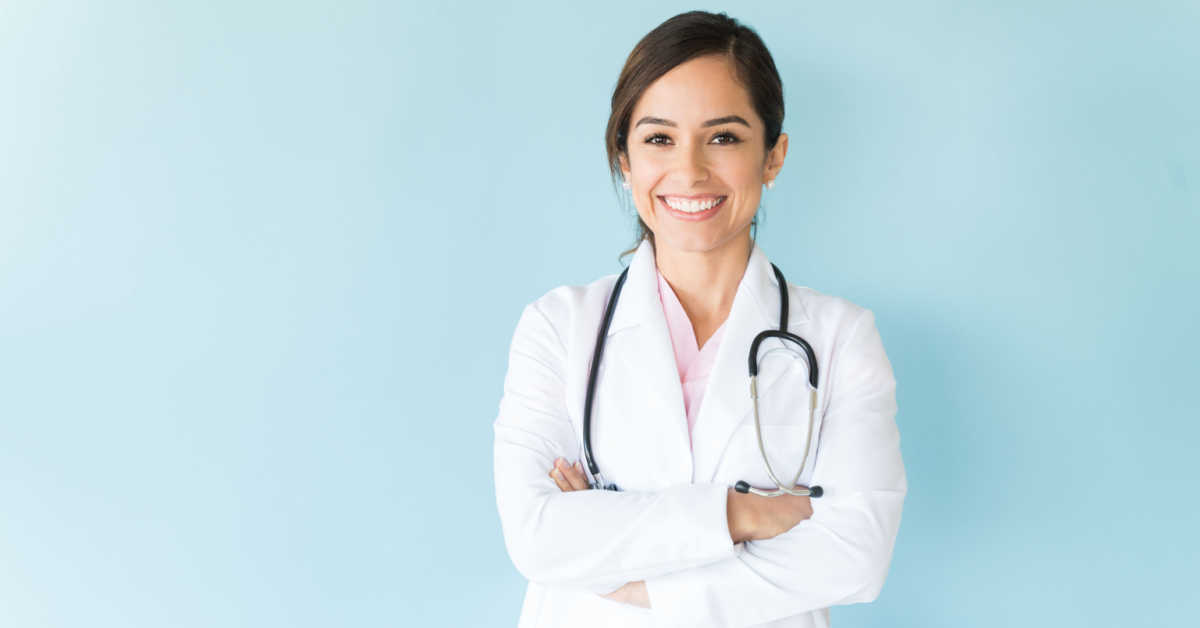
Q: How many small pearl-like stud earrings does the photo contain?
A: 2